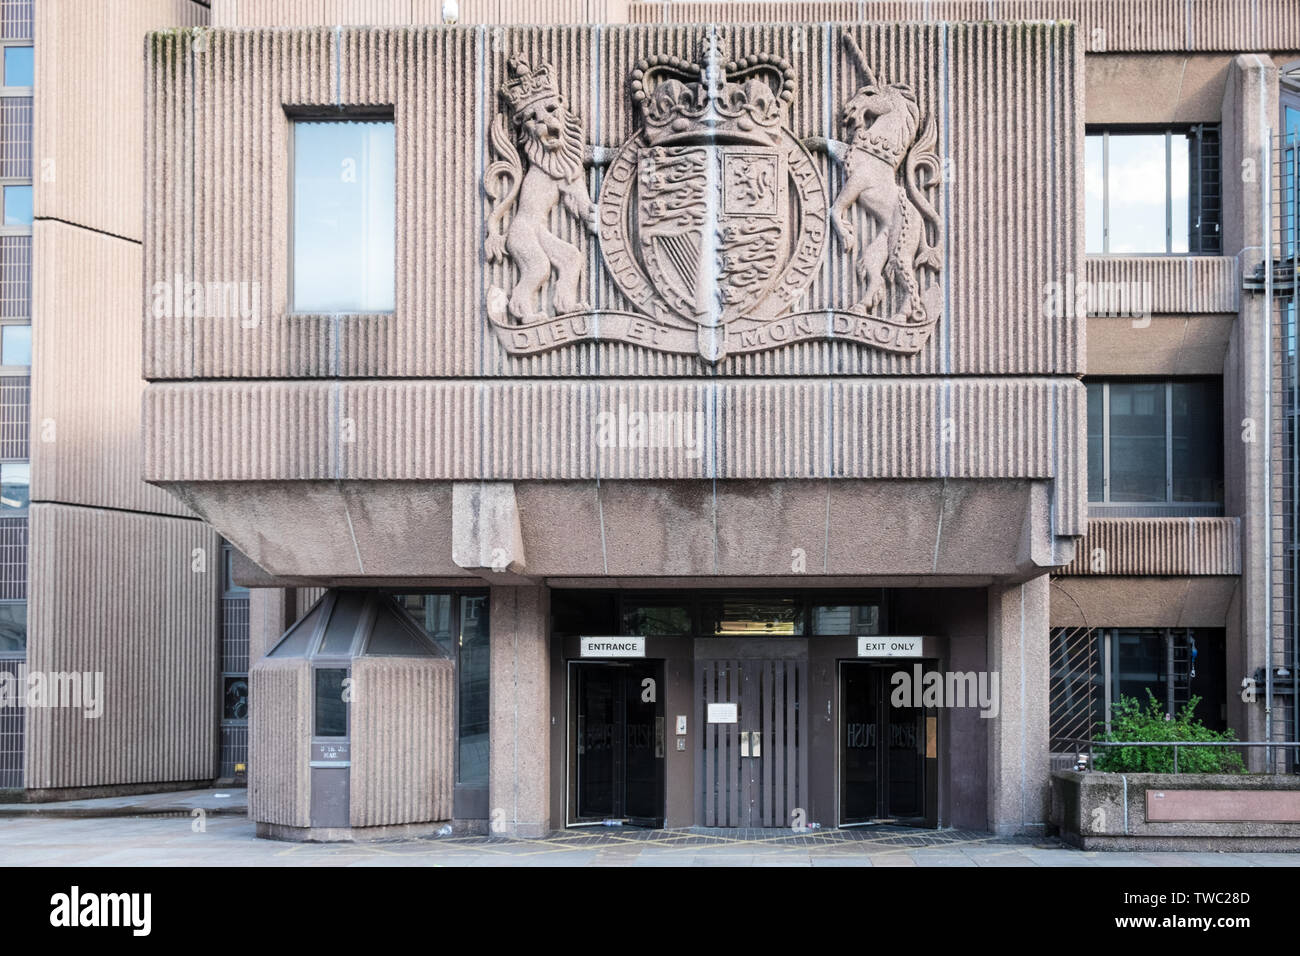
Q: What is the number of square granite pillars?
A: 2